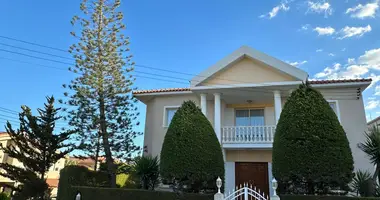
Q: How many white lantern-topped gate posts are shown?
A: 2